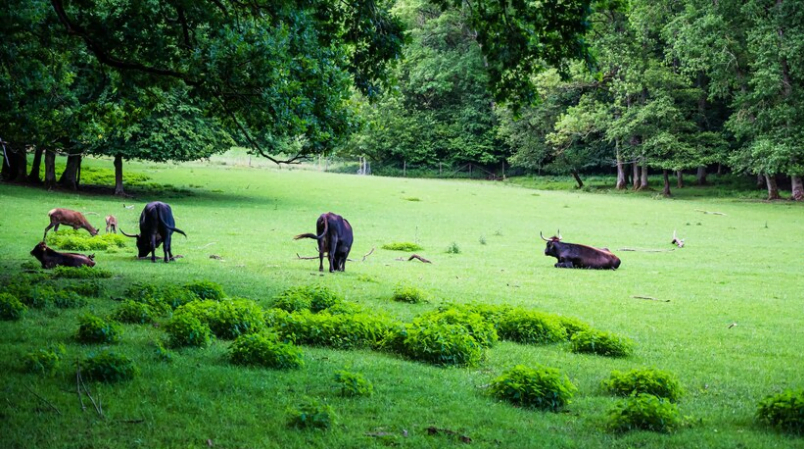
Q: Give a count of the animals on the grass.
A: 6